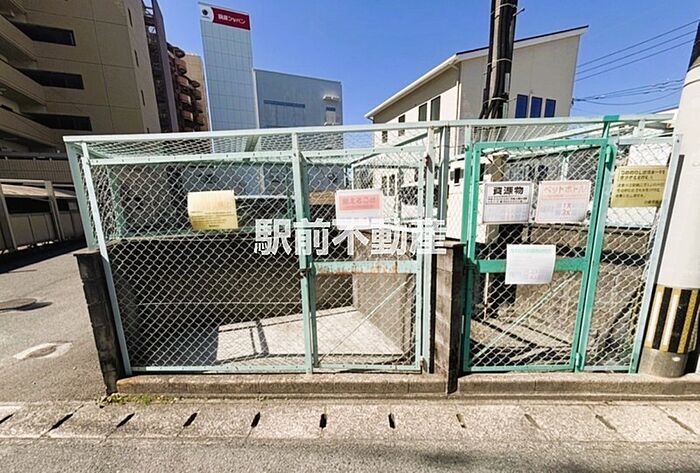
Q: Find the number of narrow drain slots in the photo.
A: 11